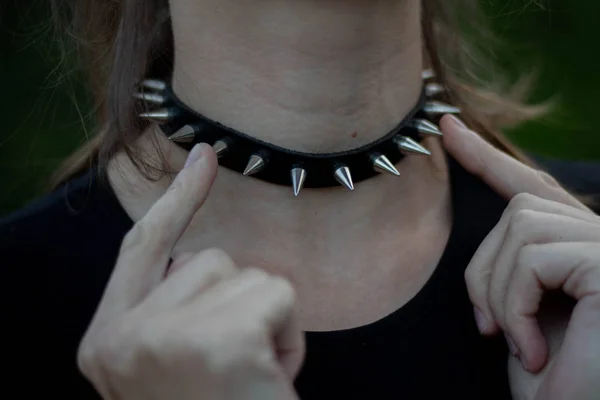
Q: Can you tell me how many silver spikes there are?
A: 14